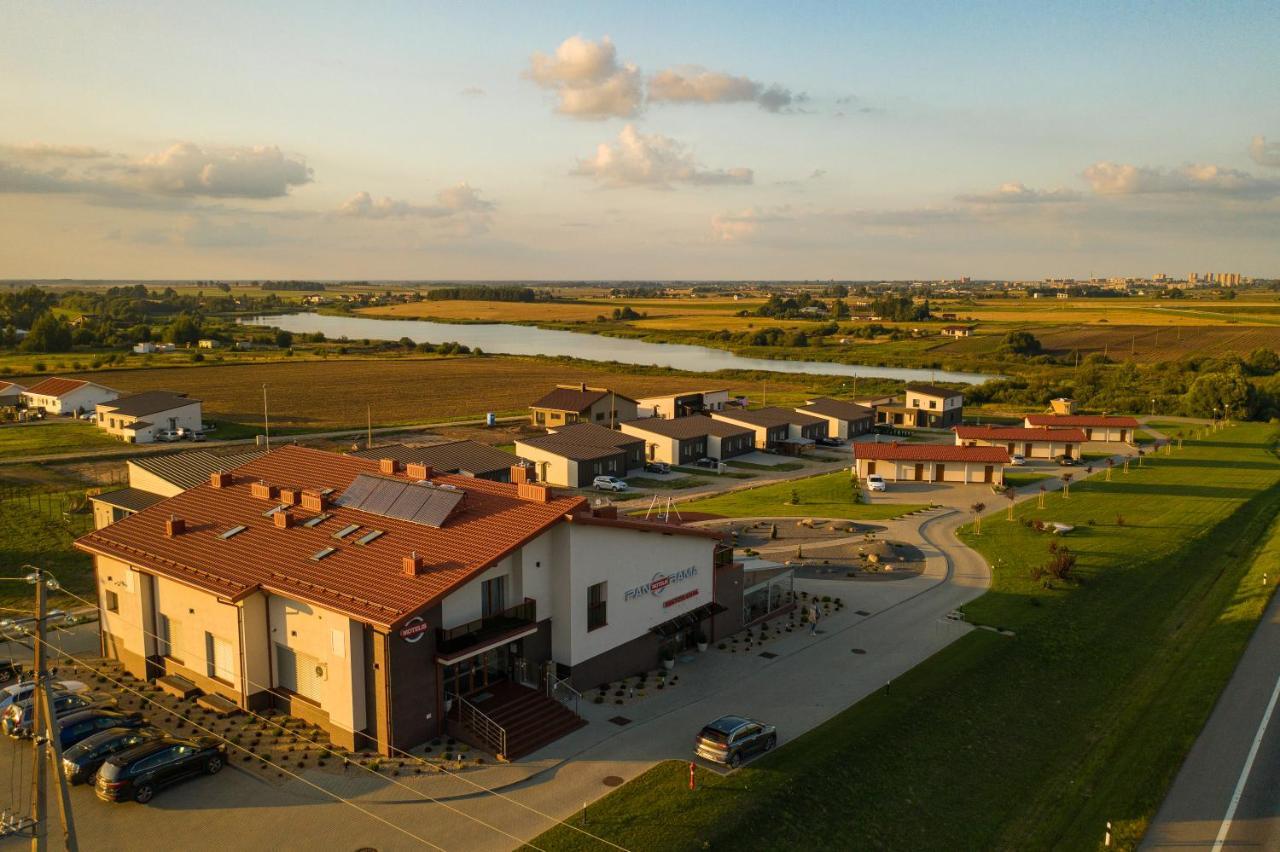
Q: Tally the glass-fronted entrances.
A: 2